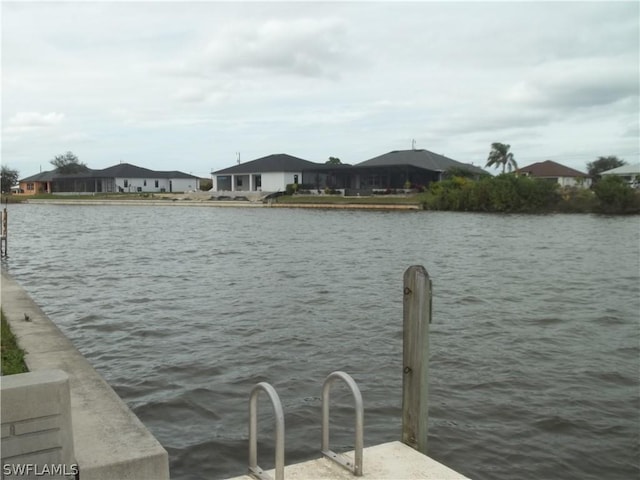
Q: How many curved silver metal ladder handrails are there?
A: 2